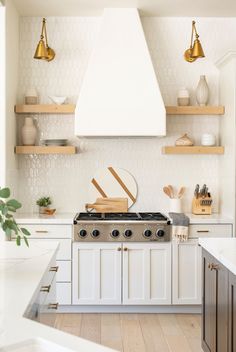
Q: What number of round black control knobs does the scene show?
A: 6